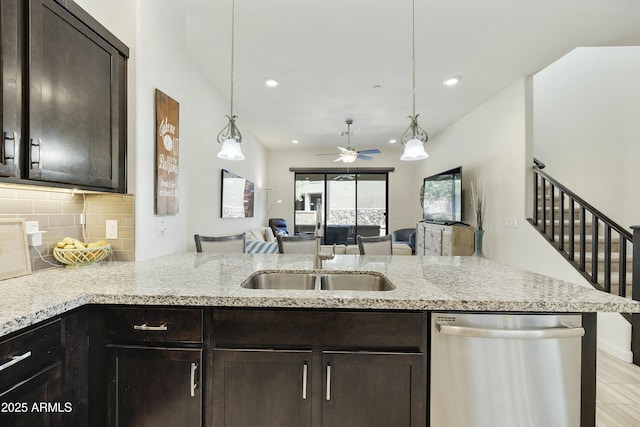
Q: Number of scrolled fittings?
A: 2